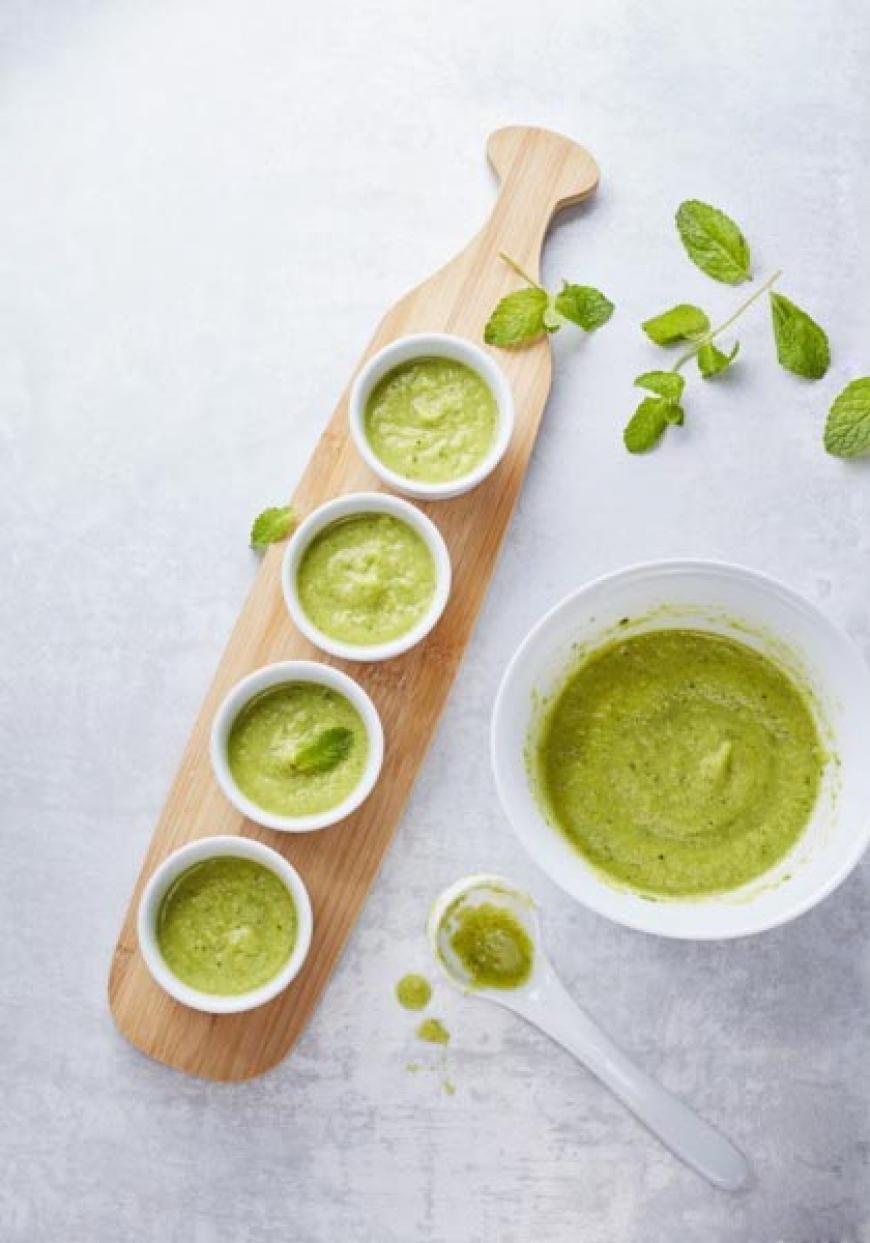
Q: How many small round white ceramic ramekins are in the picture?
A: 4